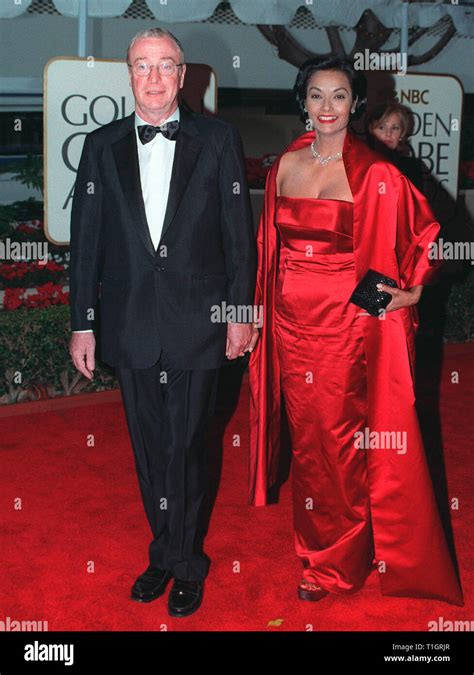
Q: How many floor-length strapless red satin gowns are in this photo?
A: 1